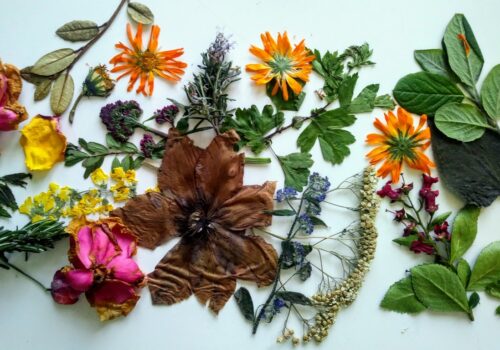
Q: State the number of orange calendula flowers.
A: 3